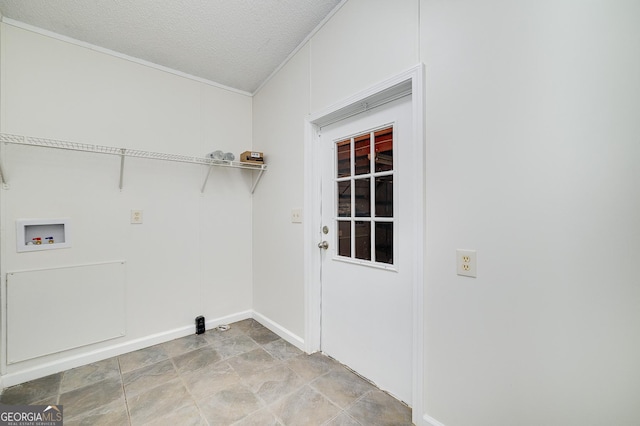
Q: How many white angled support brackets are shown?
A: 4